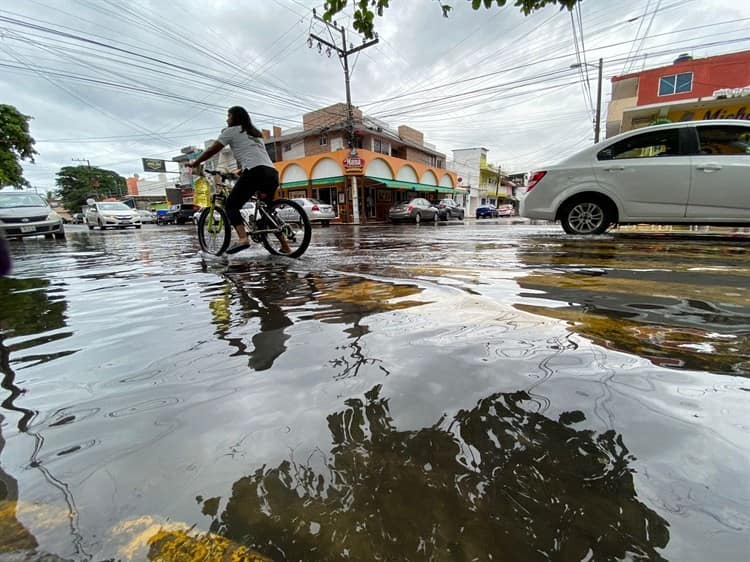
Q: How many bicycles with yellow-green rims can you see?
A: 0